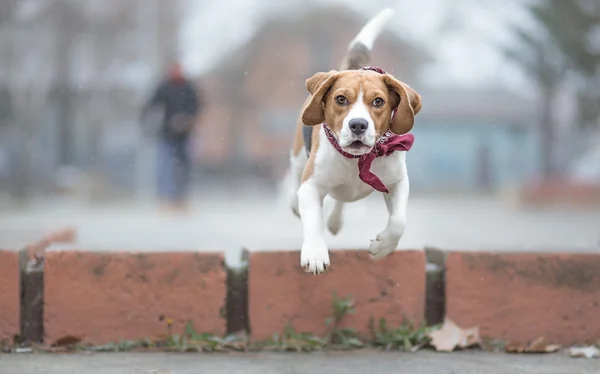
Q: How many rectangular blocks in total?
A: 4